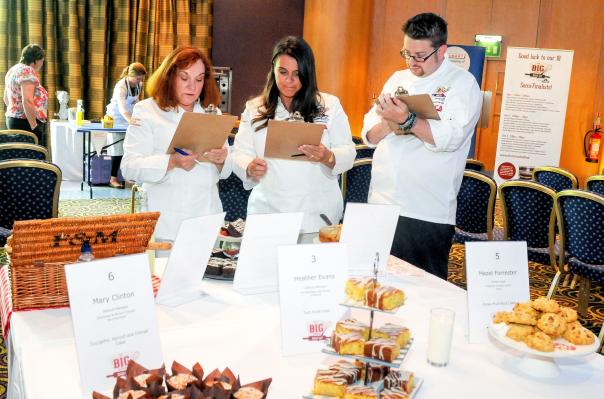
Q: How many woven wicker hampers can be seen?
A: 1